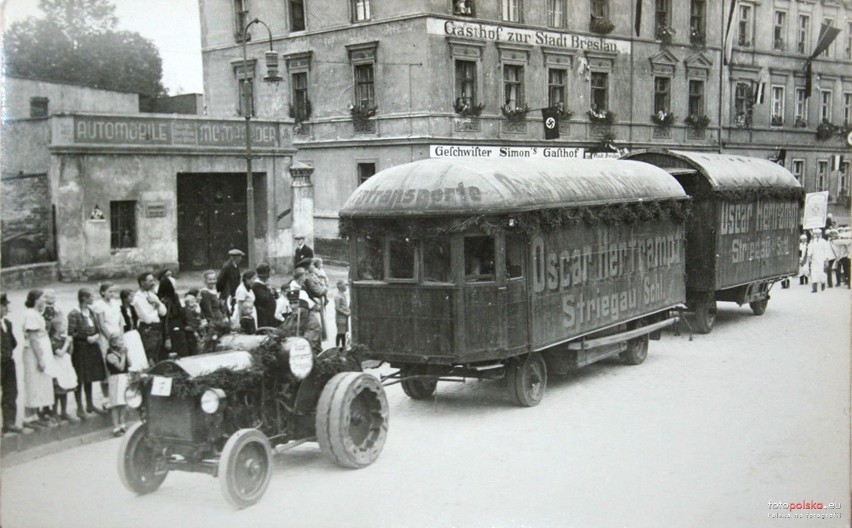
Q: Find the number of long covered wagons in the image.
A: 2